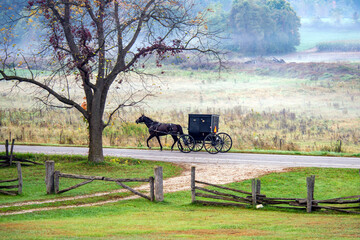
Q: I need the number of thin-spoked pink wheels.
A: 0